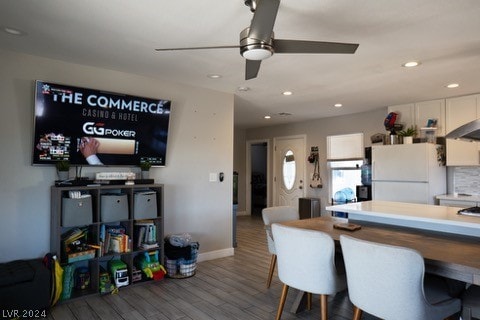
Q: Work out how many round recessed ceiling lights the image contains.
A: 7